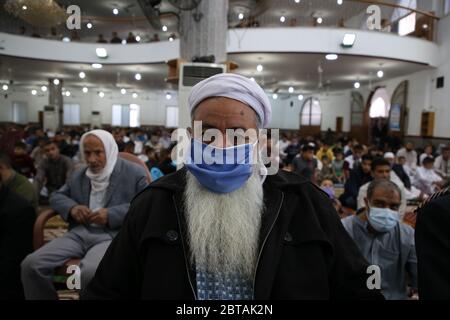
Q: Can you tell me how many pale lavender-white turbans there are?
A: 1